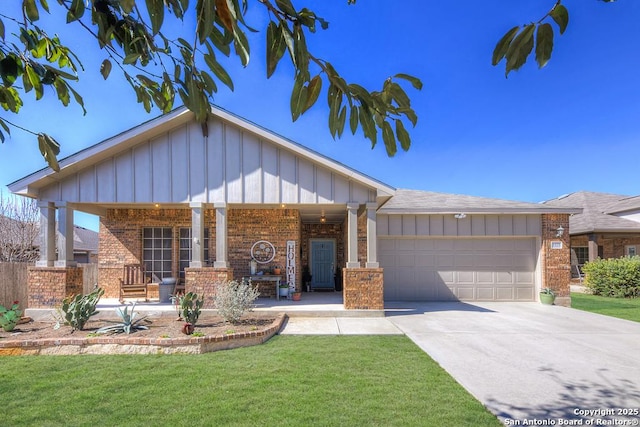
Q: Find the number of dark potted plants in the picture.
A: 2